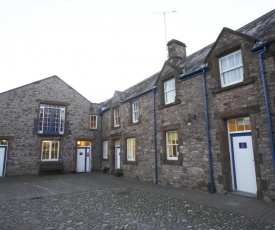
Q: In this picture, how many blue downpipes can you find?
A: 4